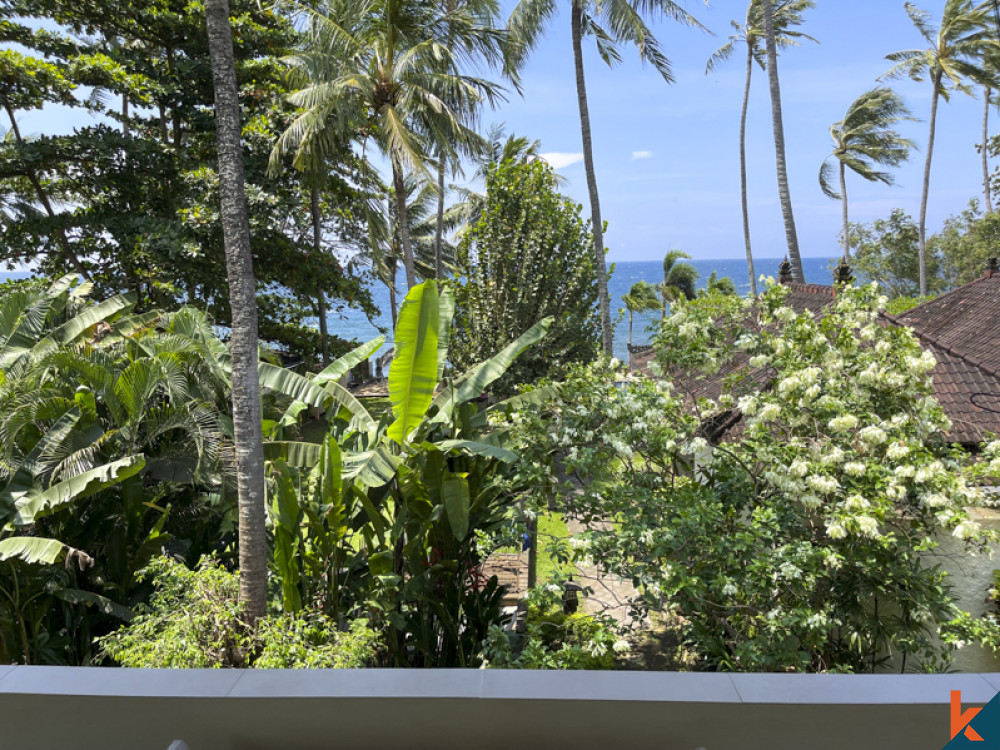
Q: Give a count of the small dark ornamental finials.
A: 3